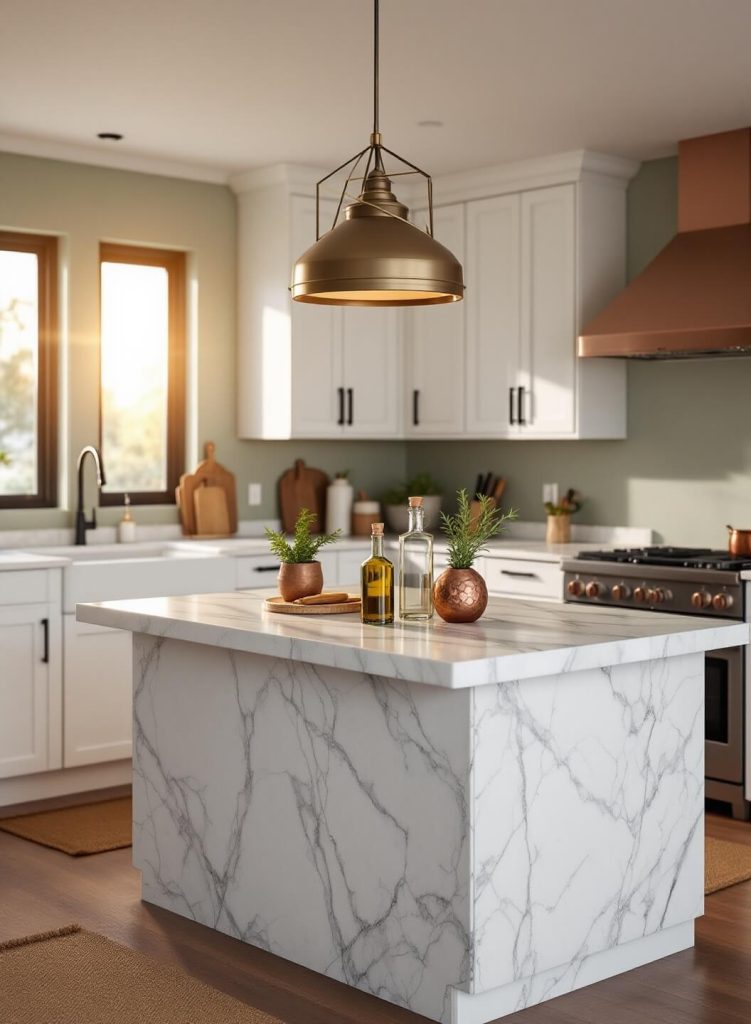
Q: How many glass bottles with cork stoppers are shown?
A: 2